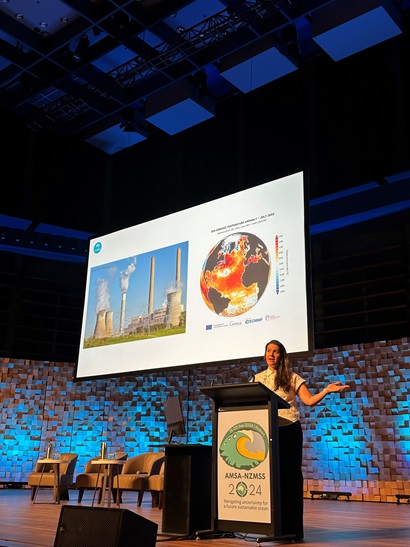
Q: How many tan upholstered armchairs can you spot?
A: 4